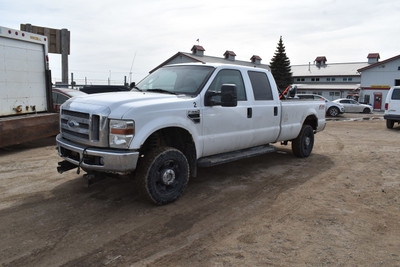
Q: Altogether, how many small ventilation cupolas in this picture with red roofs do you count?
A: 5